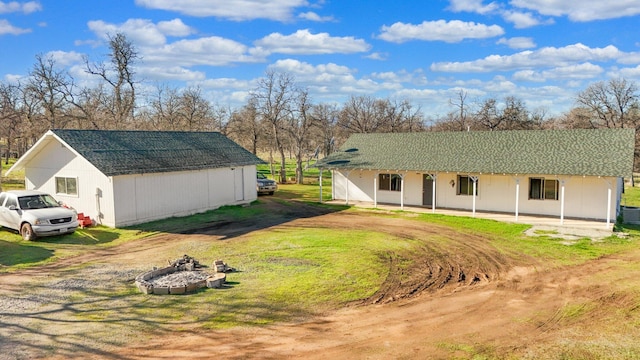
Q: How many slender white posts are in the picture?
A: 9